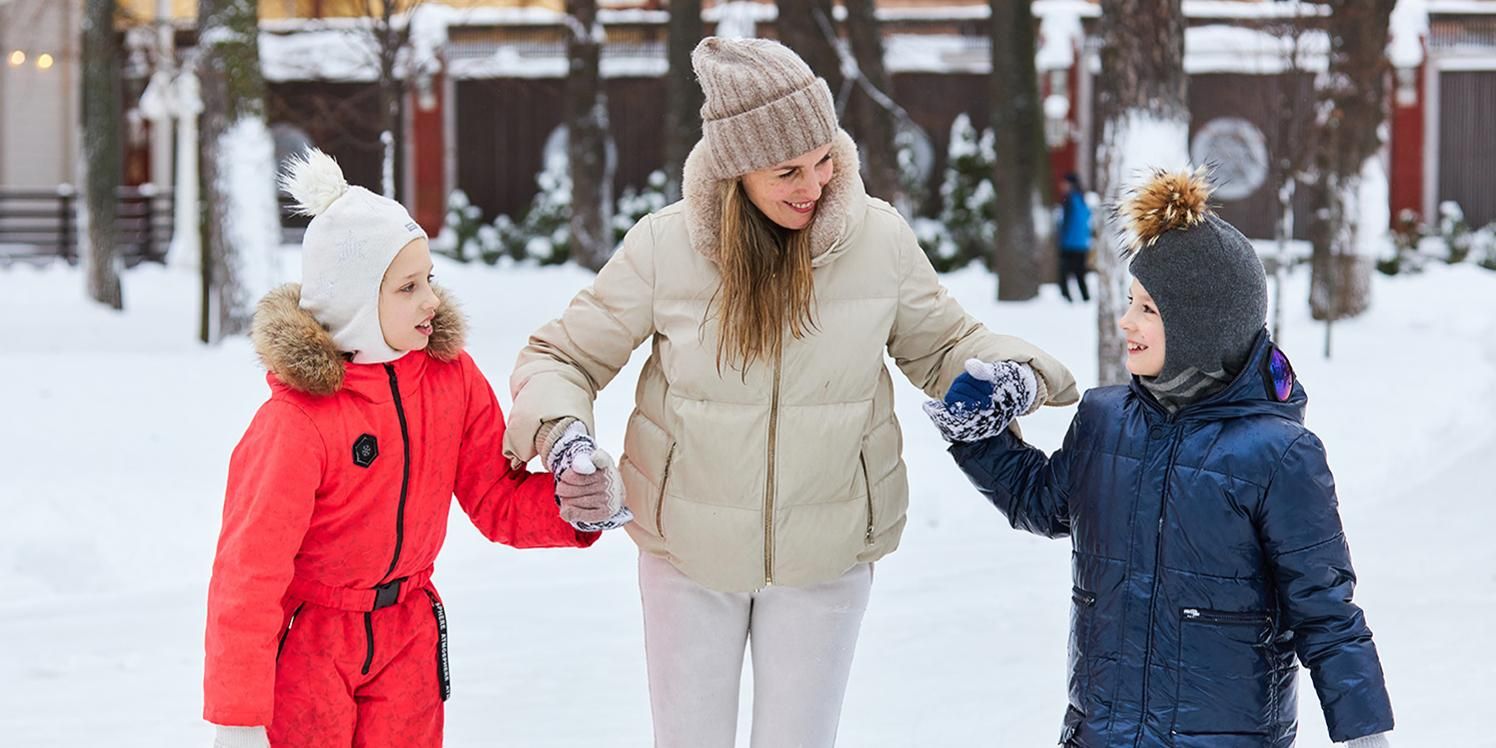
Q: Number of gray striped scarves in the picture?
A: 1